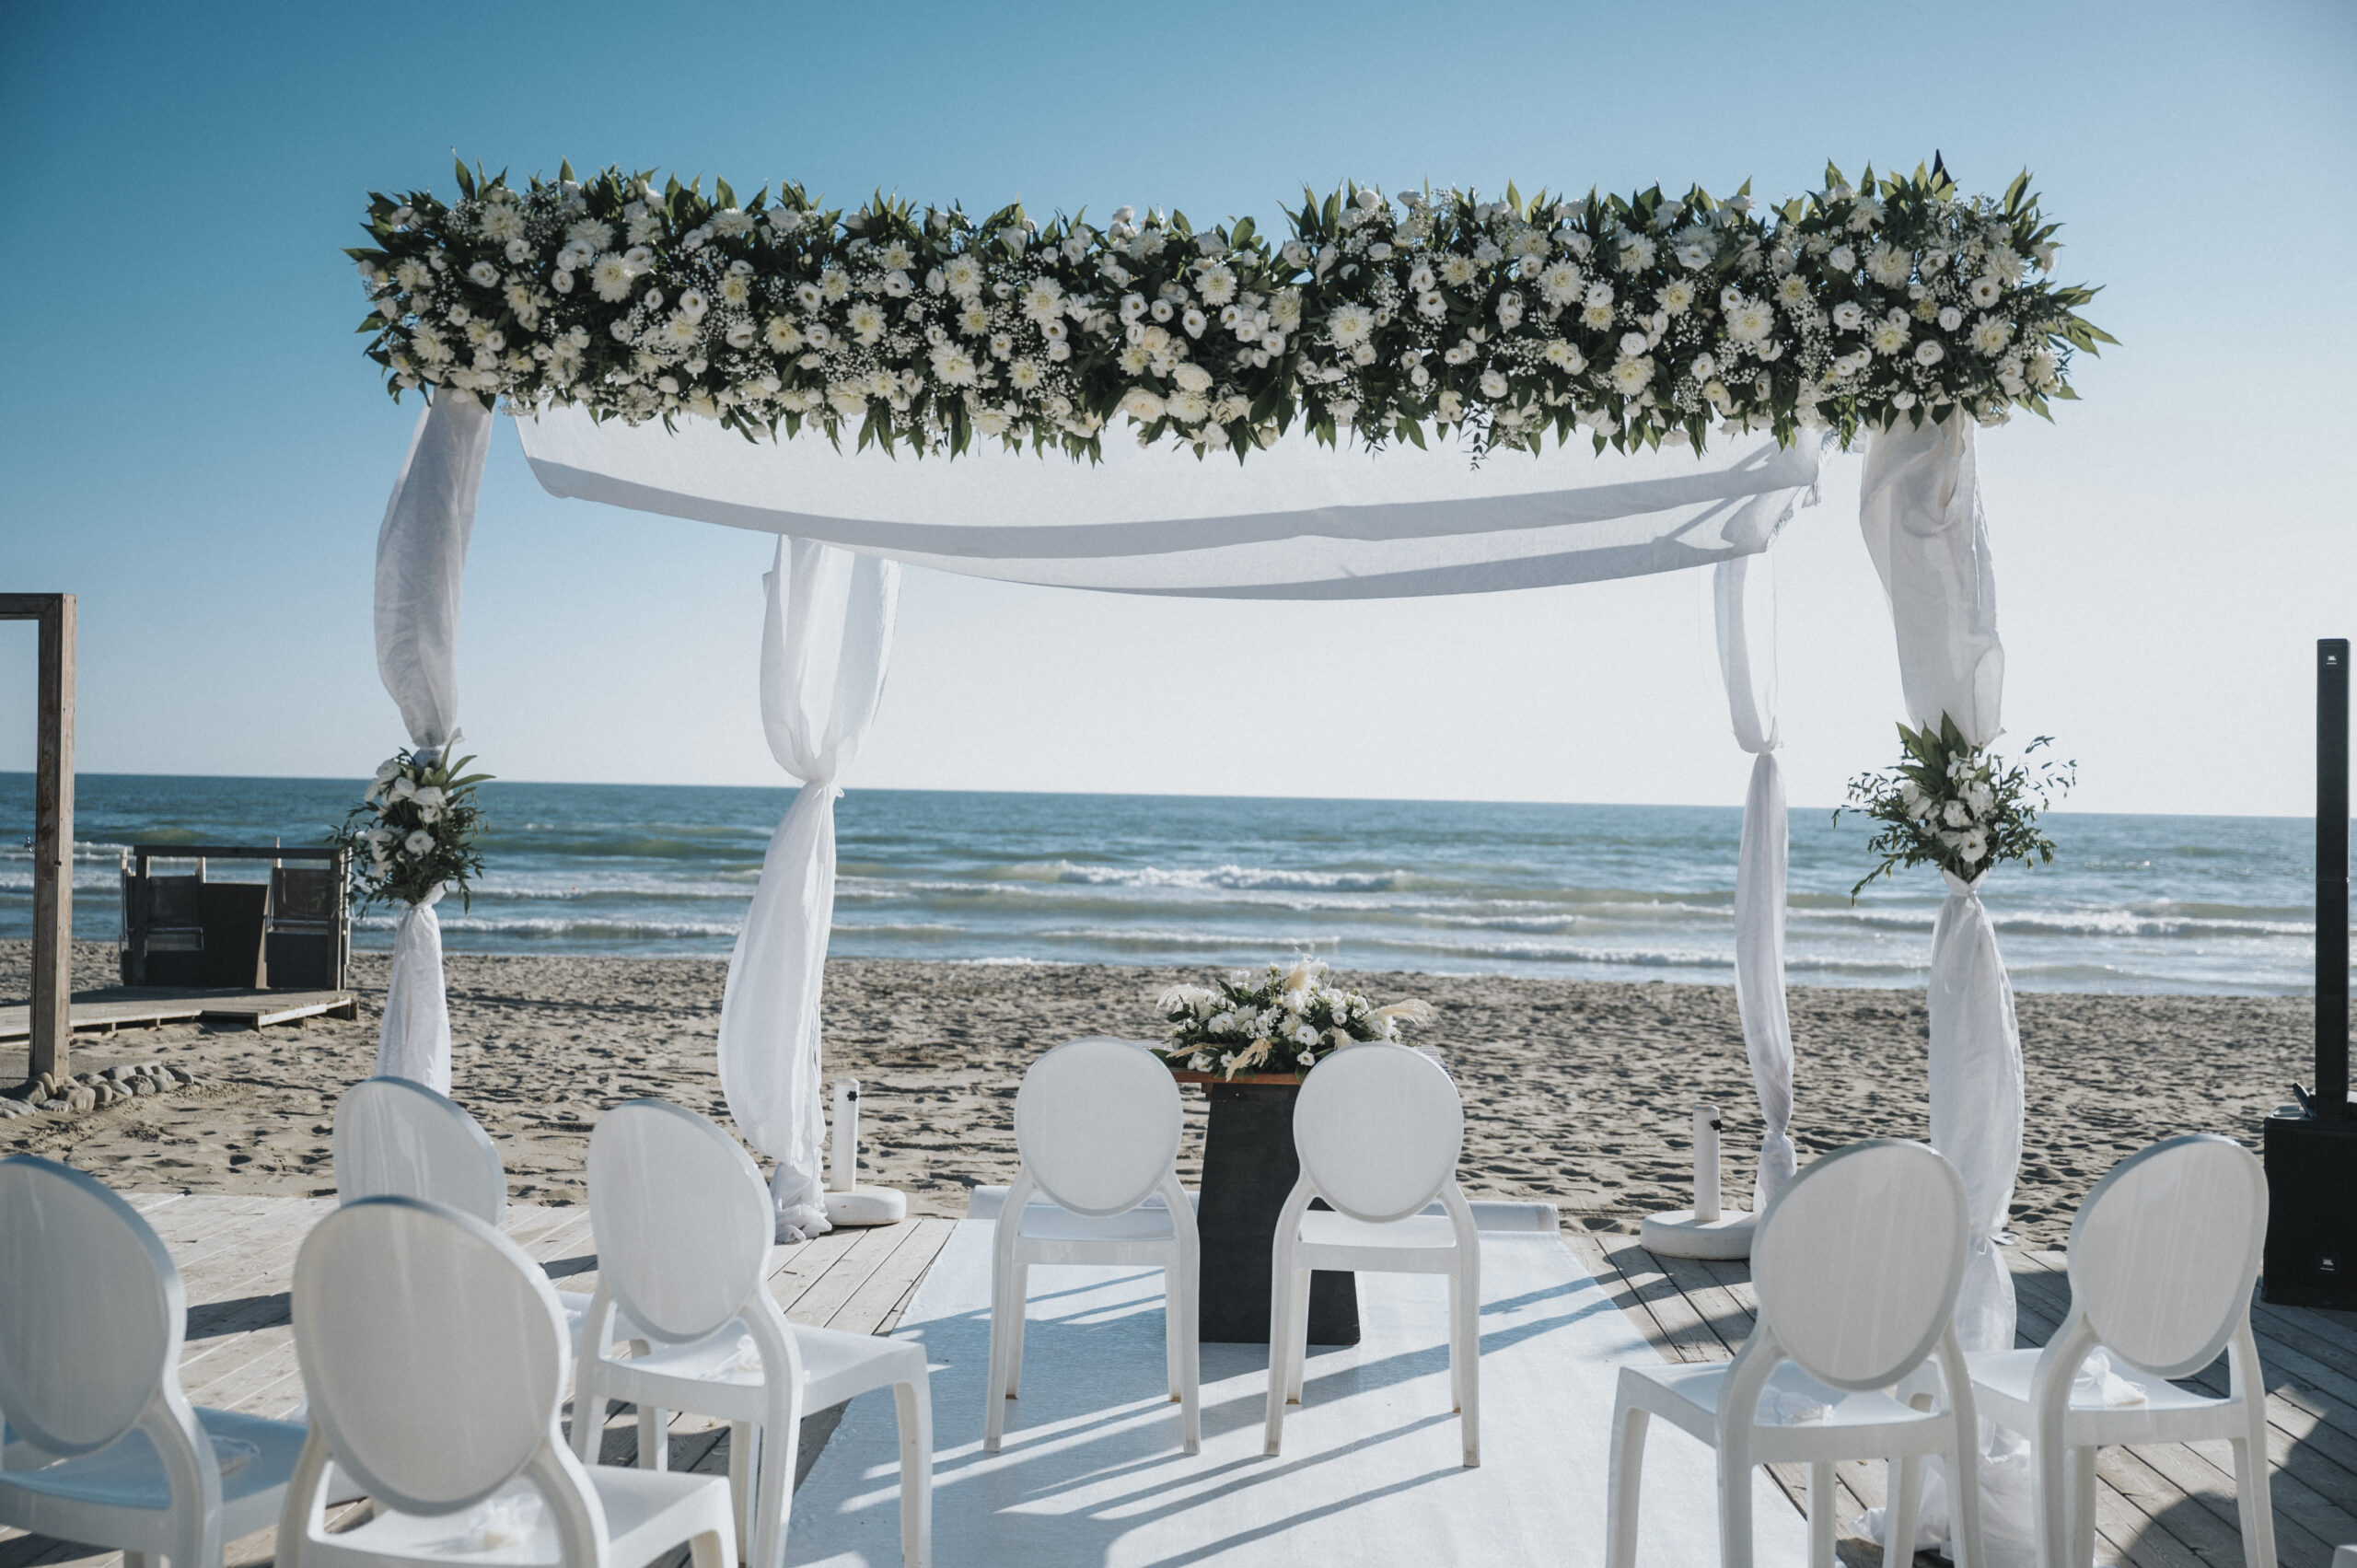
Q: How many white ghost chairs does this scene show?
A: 8